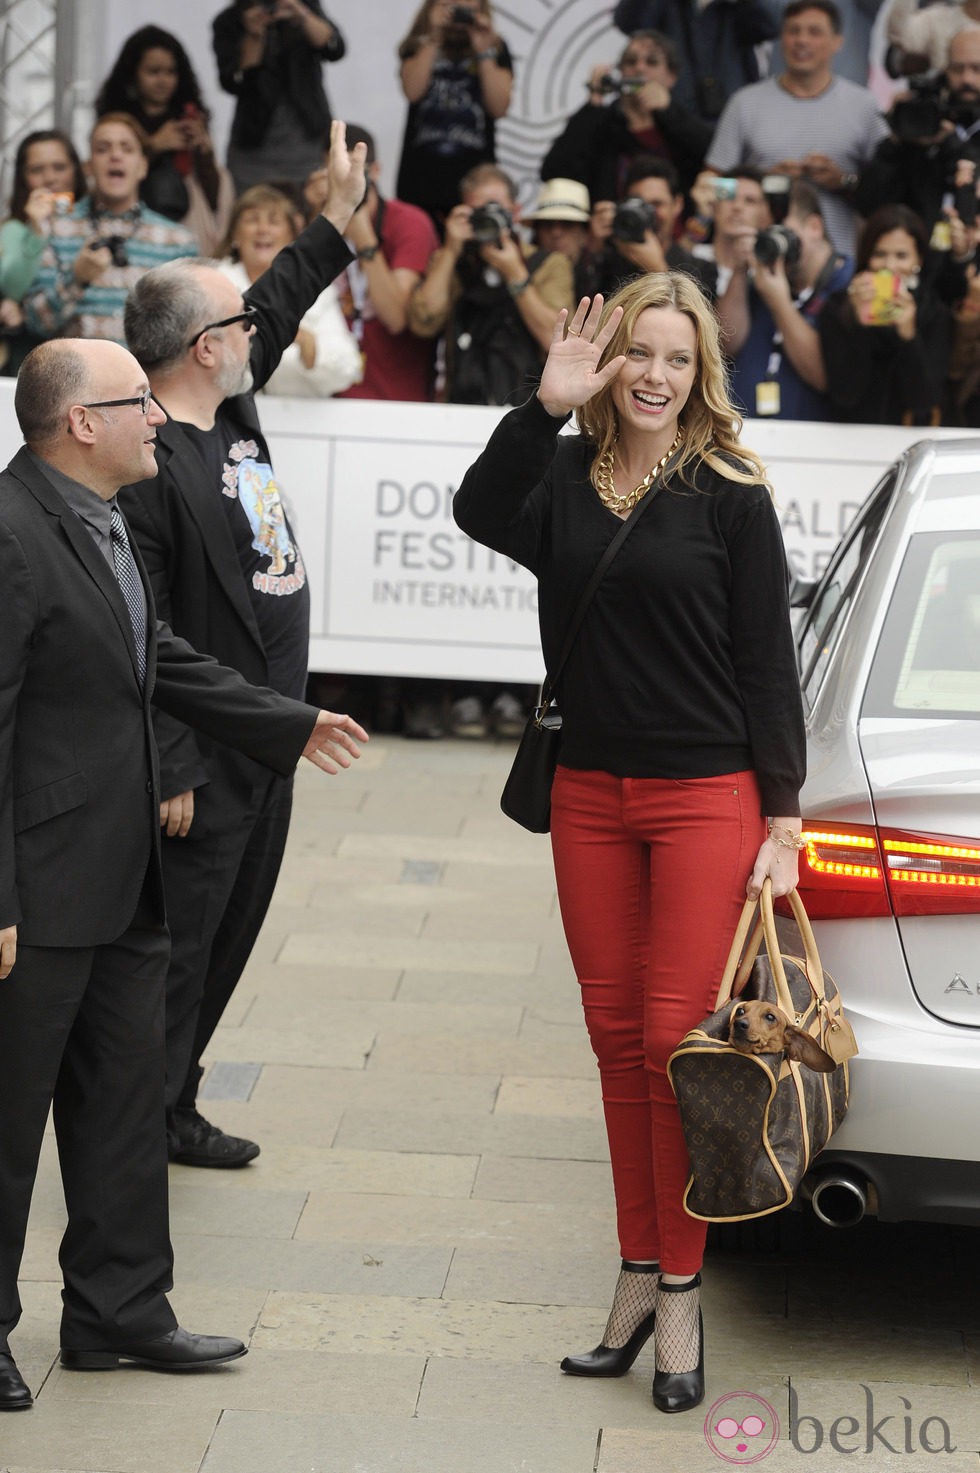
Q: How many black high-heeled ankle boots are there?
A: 2